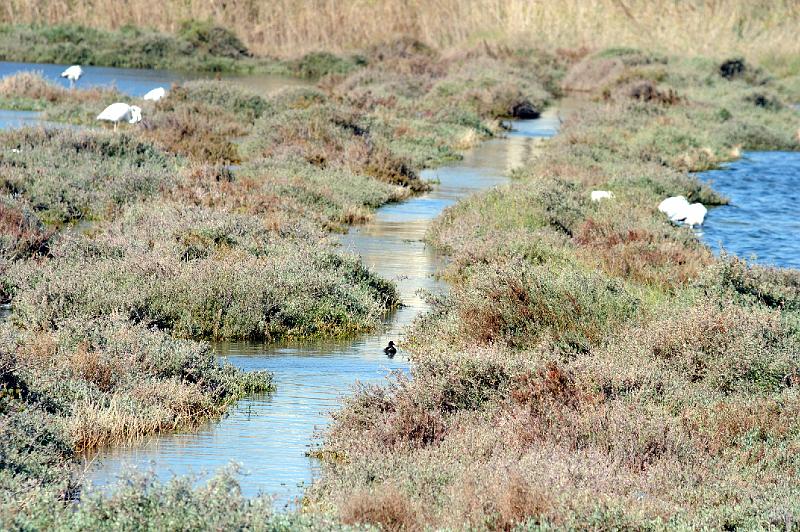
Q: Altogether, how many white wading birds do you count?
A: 6